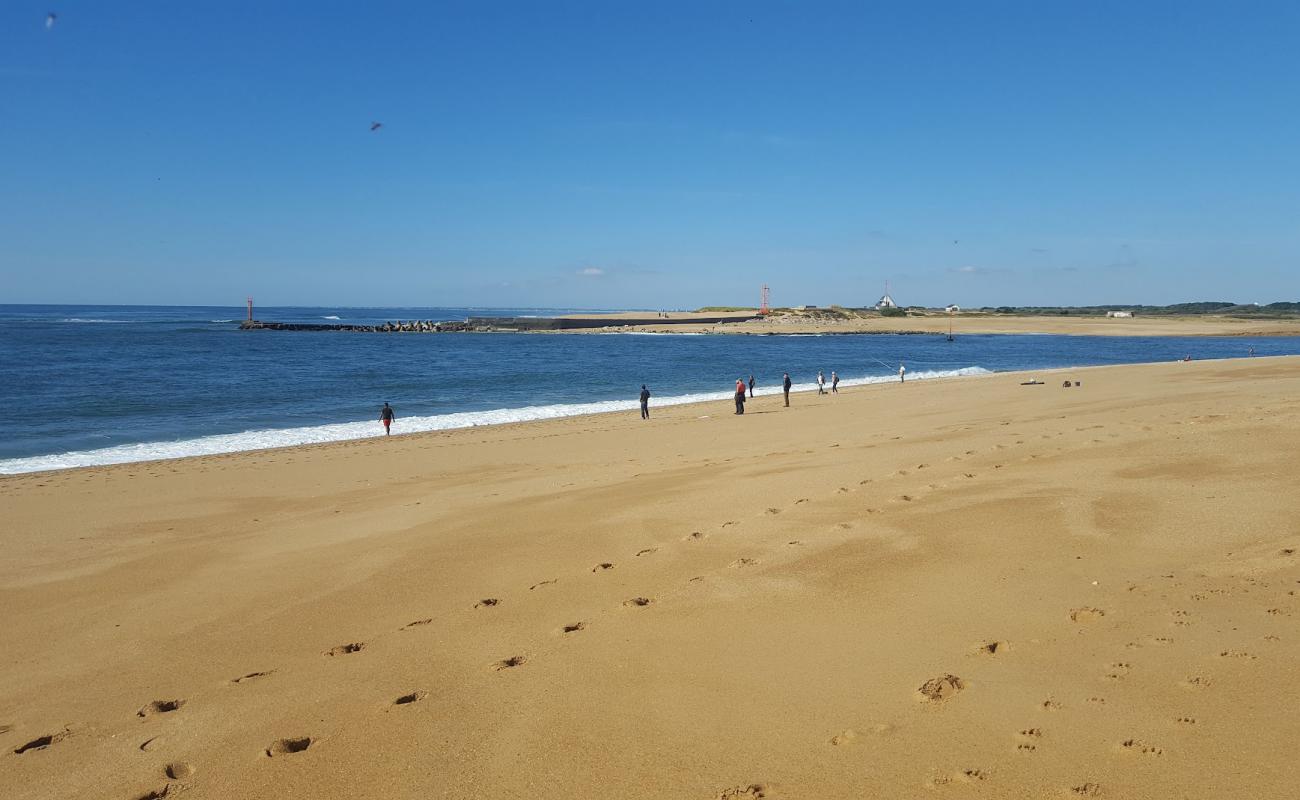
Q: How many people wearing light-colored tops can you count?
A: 3